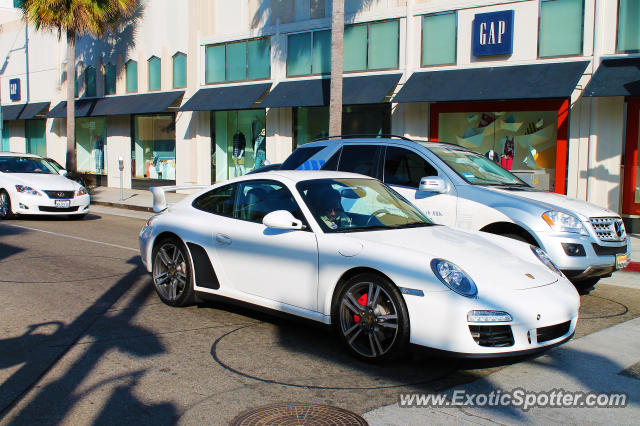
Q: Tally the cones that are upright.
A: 0